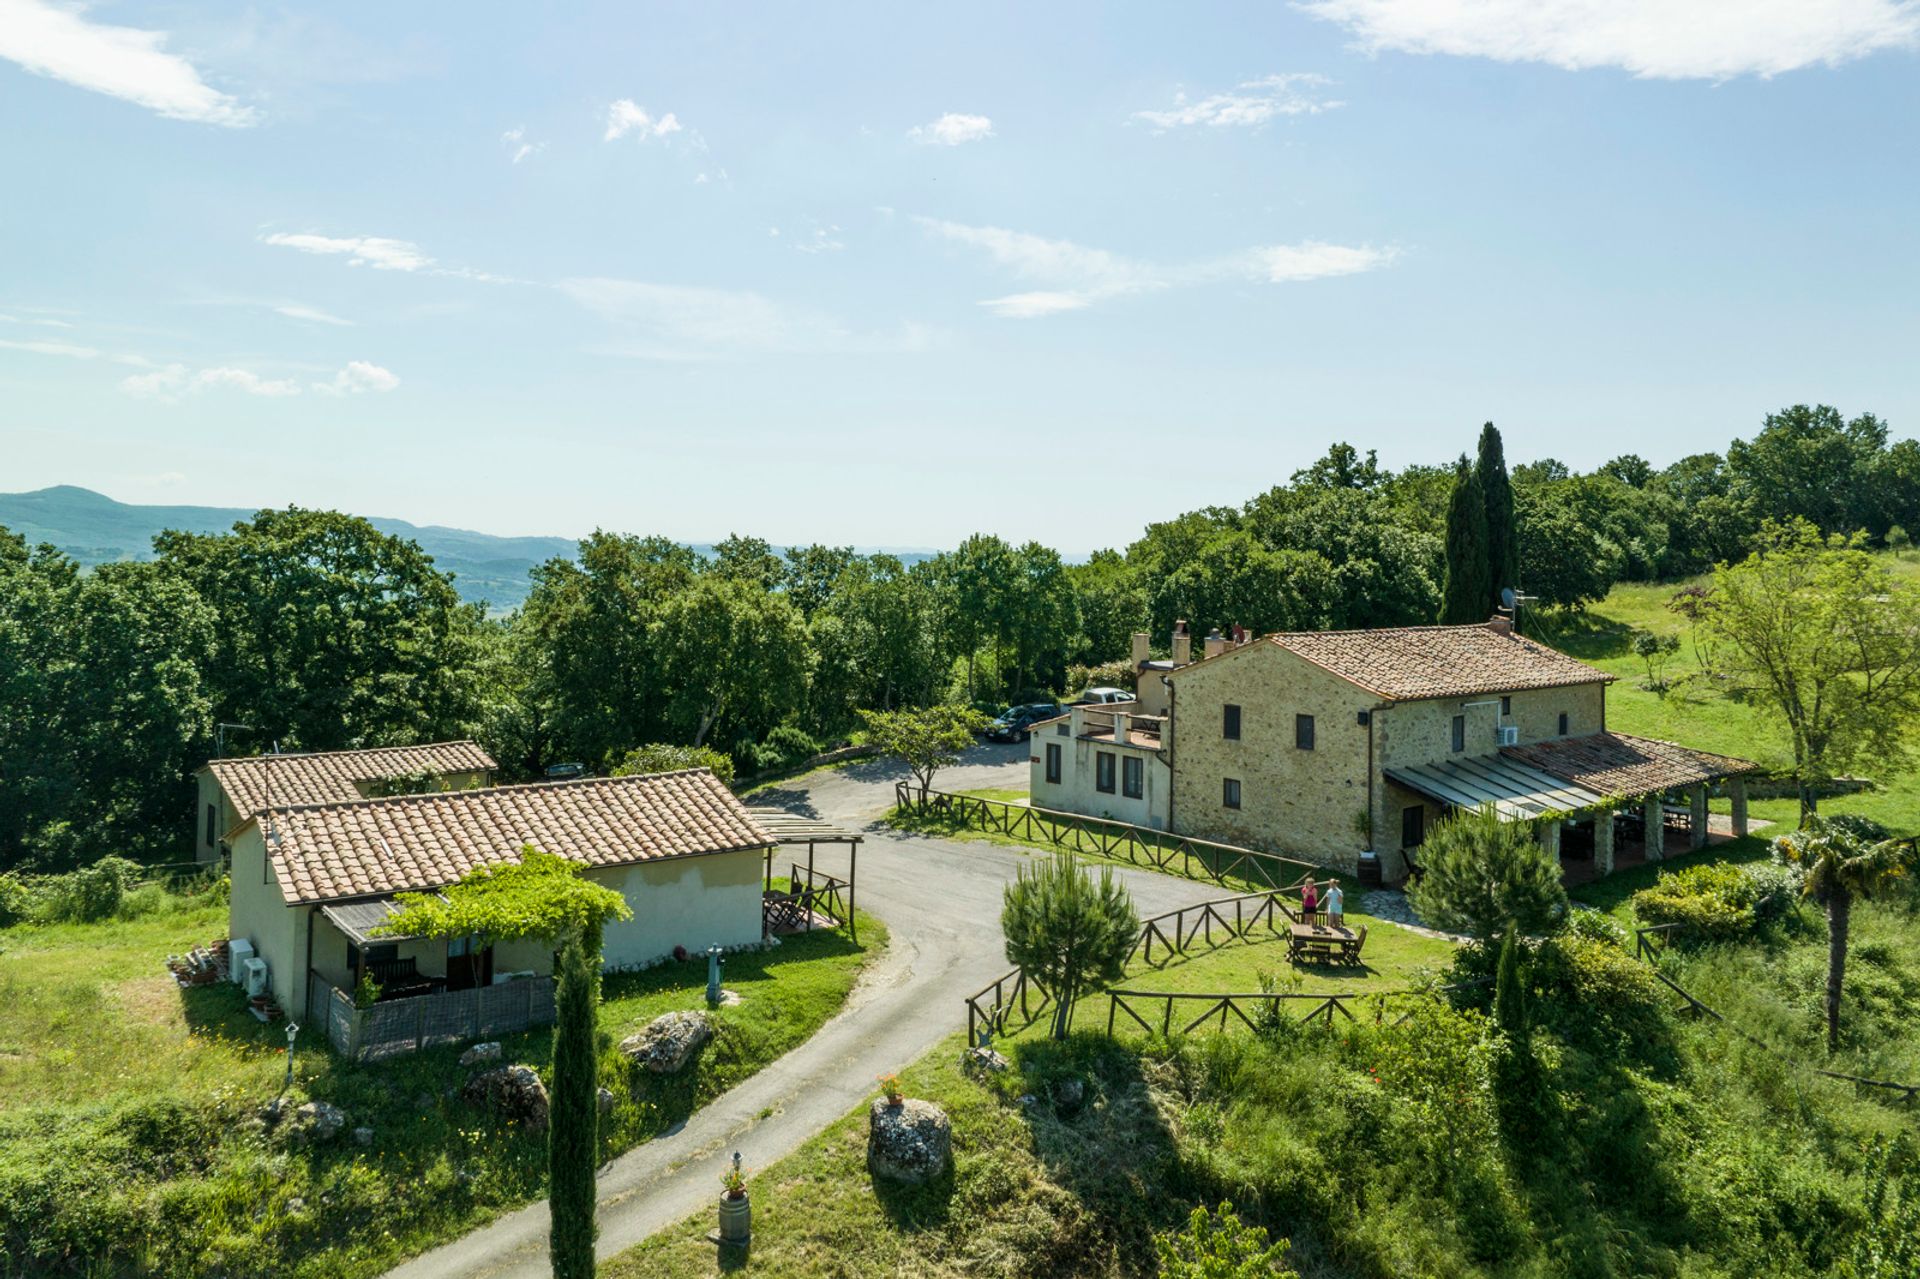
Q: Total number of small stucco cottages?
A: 2